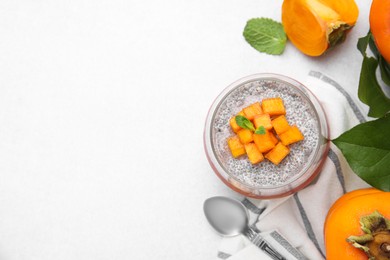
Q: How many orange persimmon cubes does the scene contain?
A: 11